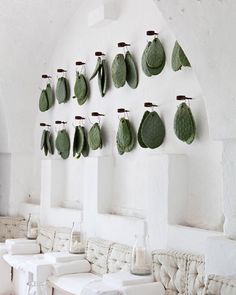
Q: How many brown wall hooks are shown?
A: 13